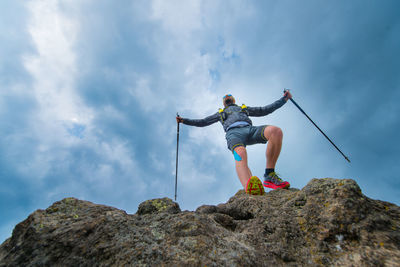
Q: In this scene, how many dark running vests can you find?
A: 1